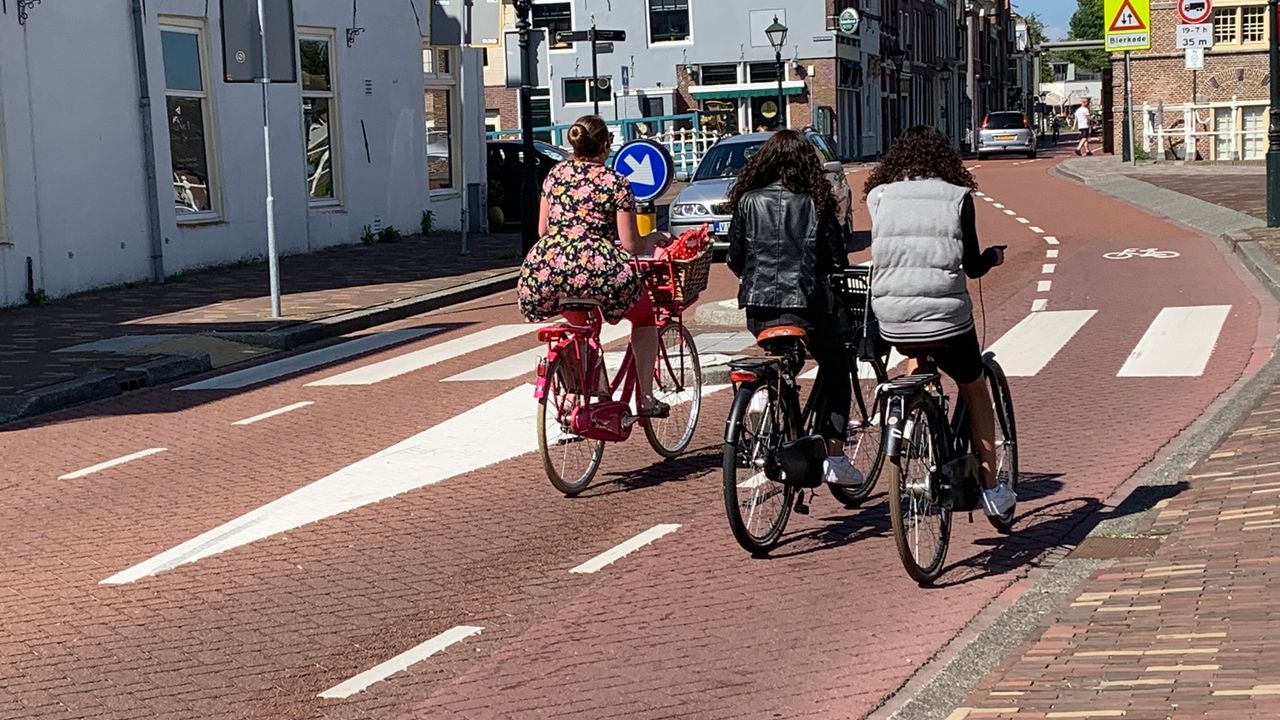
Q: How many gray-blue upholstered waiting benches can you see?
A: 0